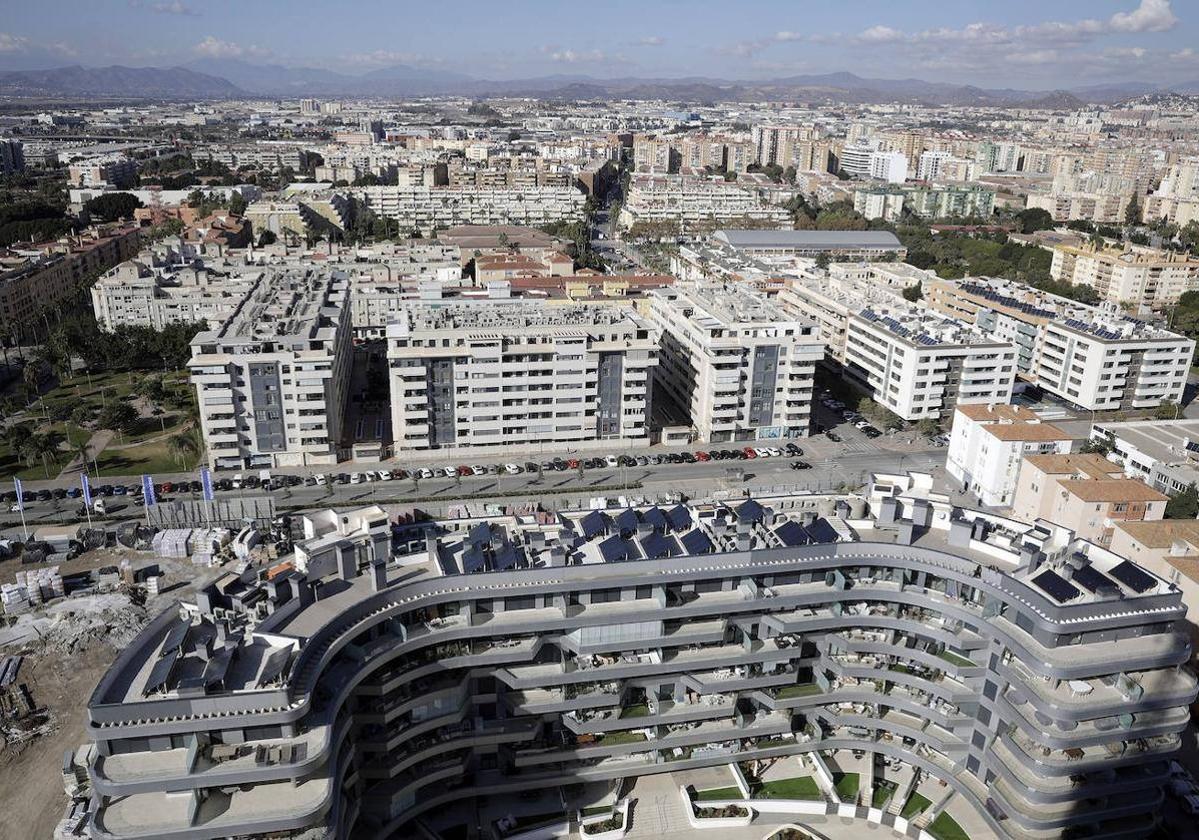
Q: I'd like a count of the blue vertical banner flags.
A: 4